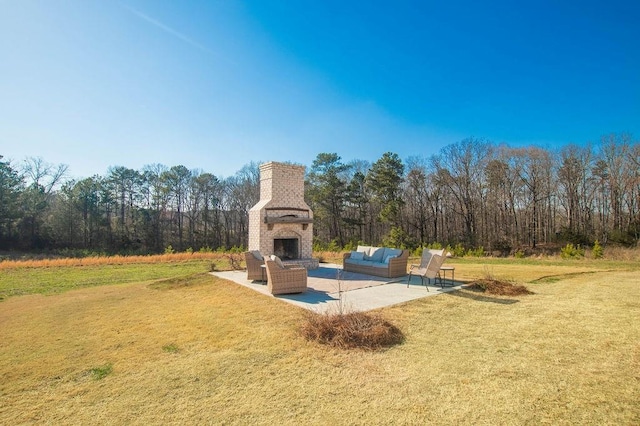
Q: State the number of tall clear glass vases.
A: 0